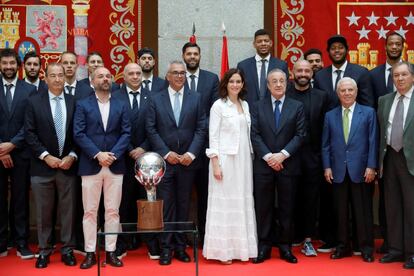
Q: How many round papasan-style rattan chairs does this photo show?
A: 0